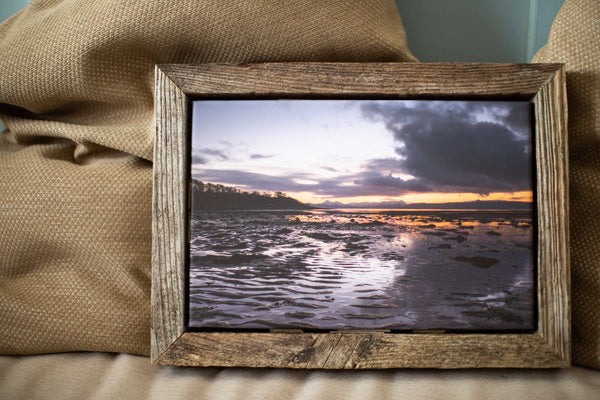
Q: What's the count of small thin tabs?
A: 3